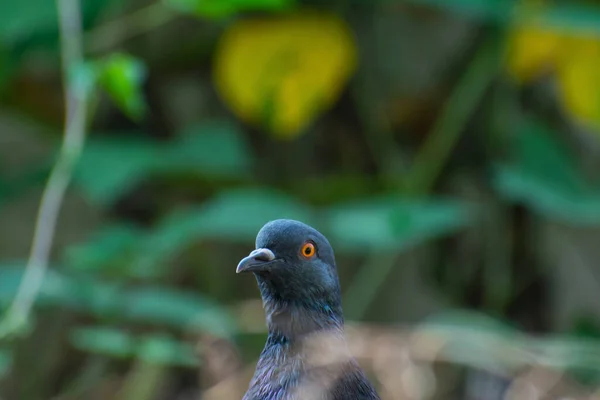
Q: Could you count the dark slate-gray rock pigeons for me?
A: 1